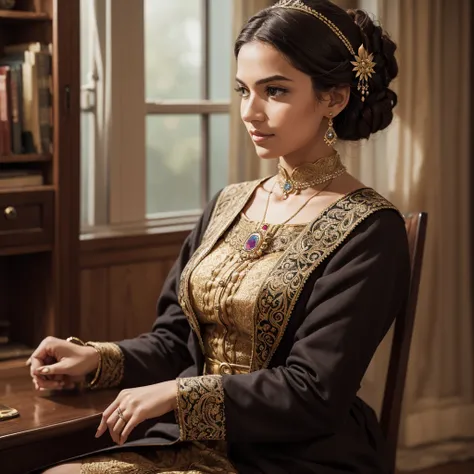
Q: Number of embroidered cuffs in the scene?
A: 2